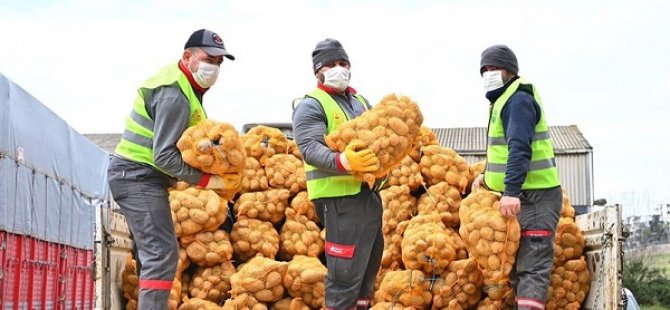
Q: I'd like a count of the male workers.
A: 3